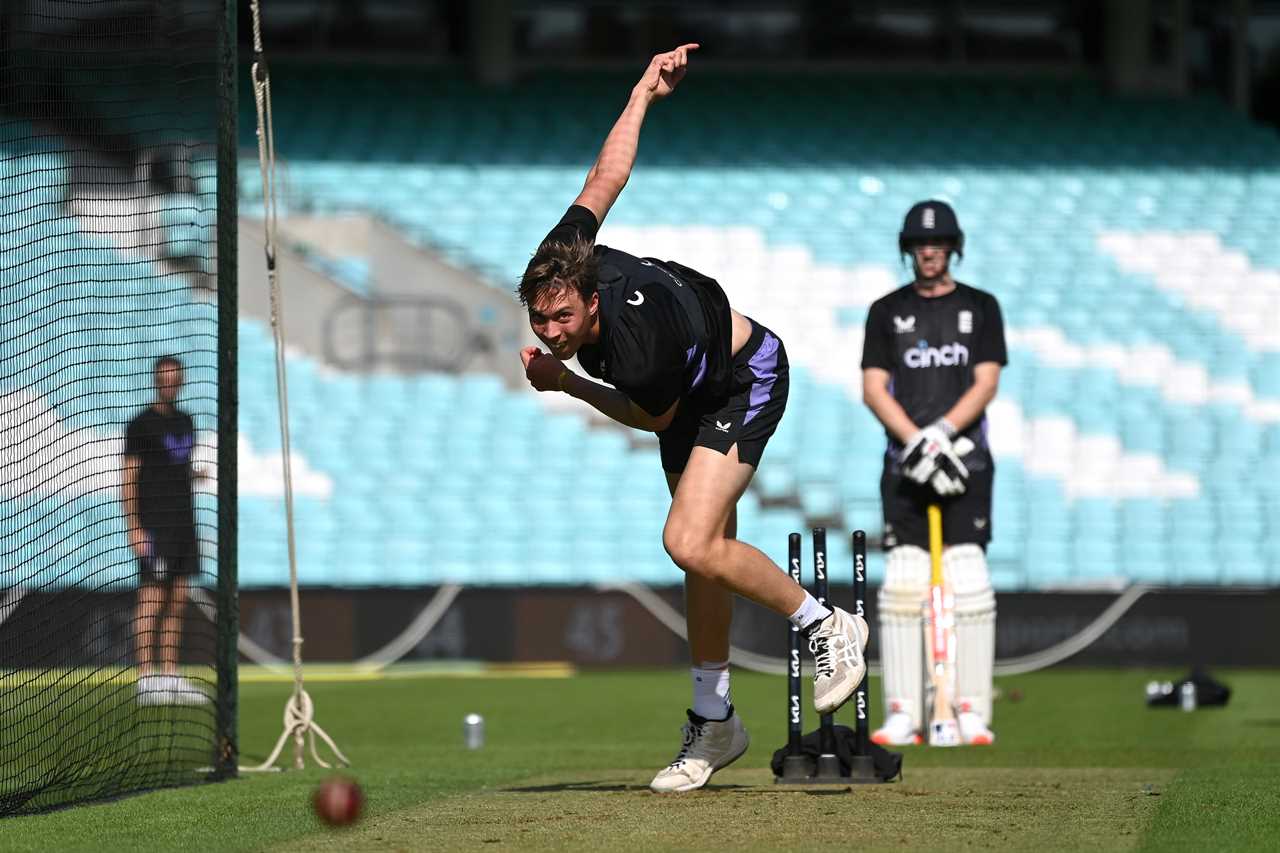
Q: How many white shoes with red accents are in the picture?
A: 2